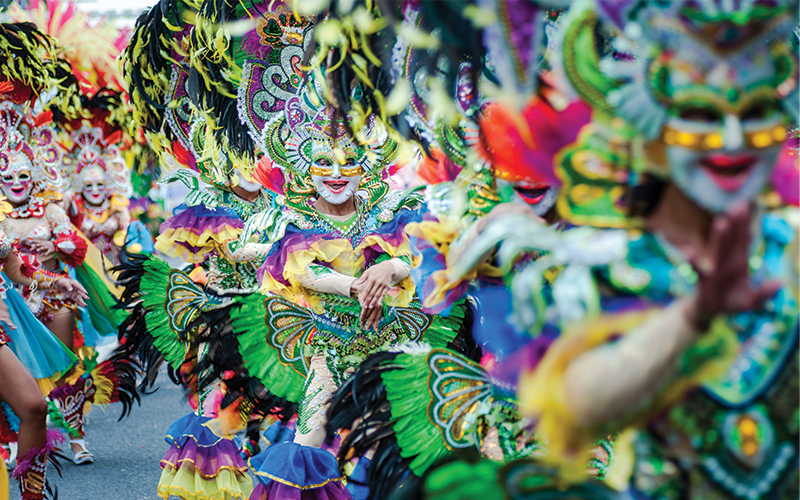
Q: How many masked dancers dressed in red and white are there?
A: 2